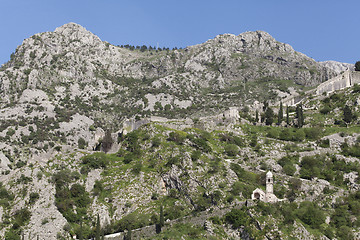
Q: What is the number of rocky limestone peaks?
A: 2